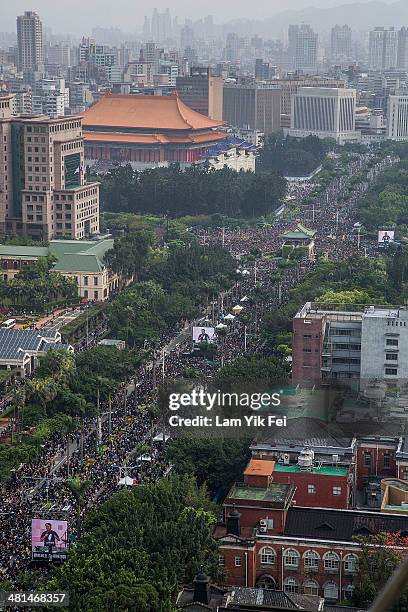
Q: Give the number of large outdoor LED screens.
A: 3